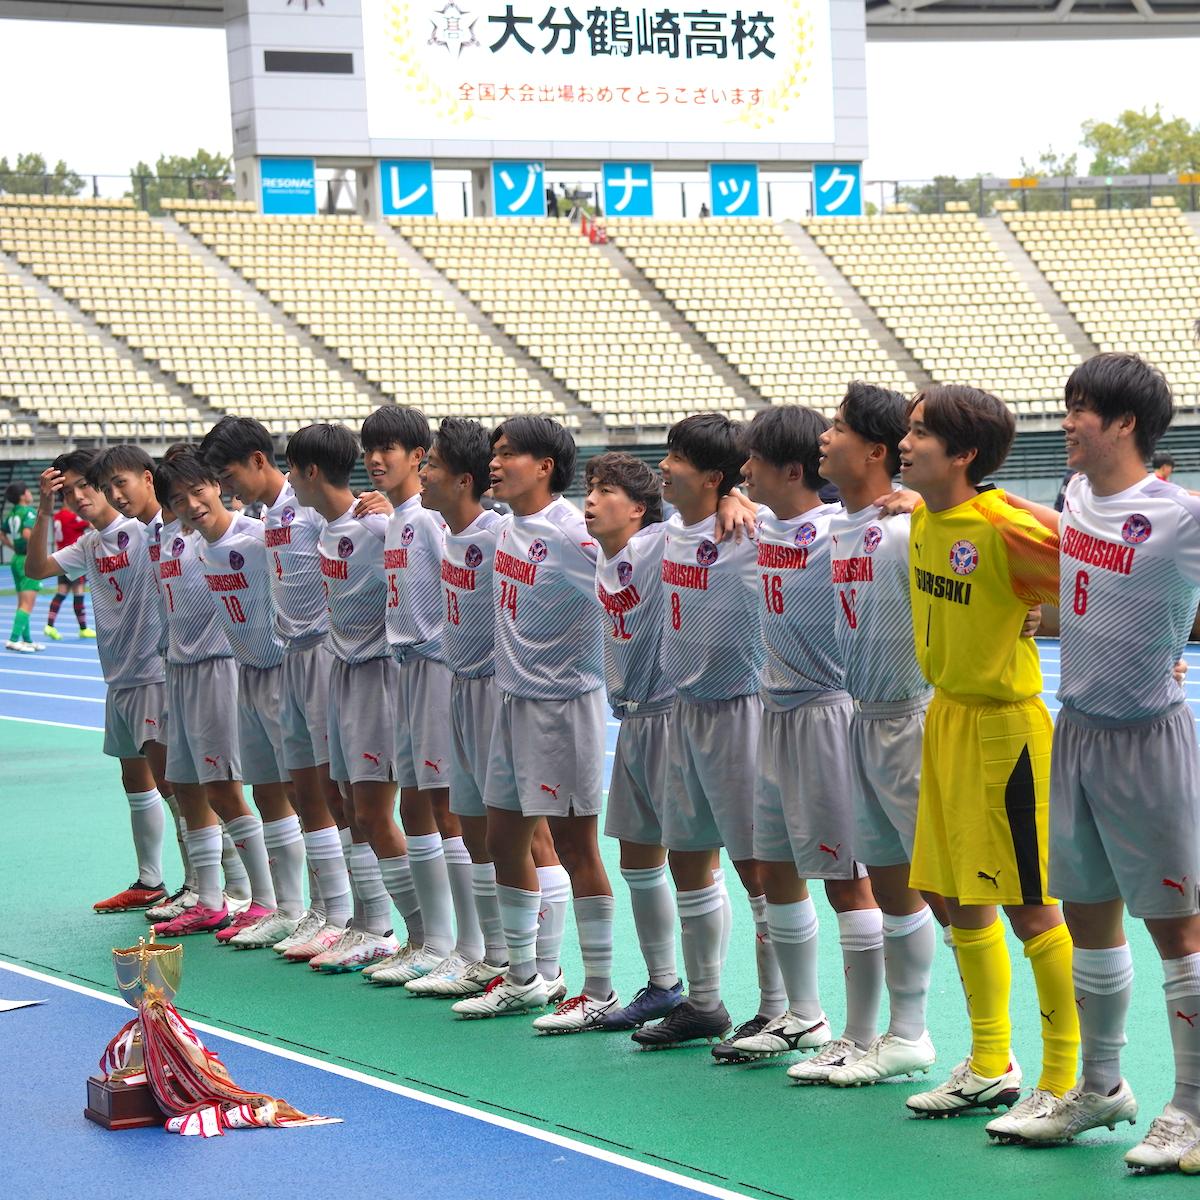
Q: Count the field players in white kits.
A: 14